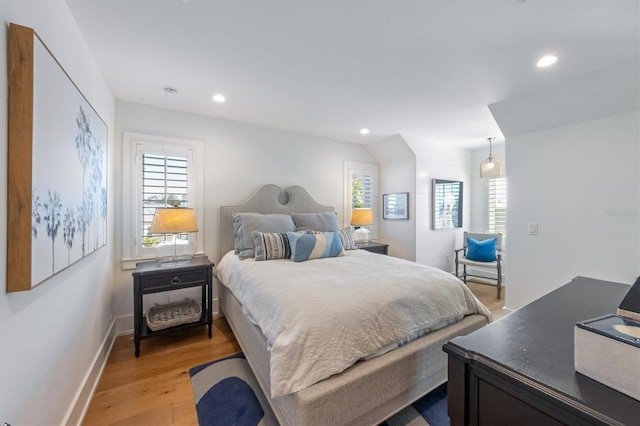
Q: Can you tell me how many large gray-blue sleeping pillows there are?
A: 2